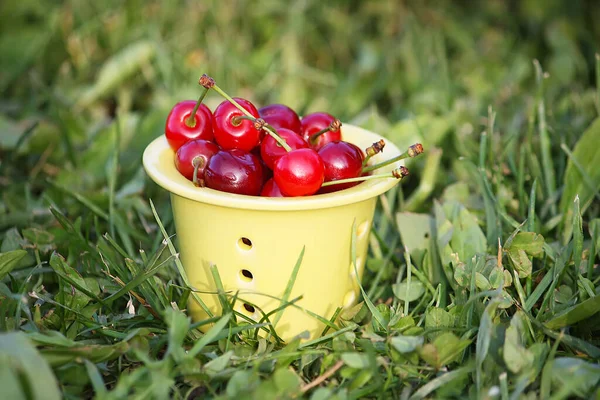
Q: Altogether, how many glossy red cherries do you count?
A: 10